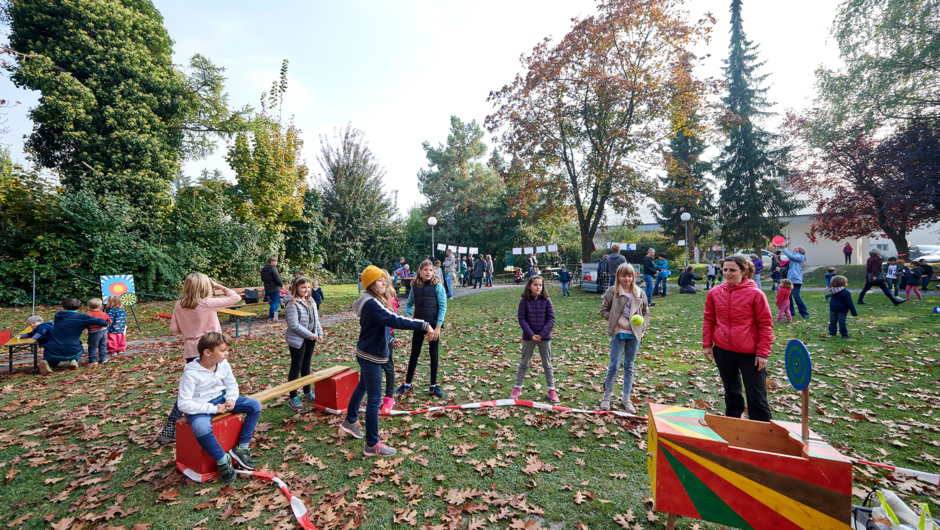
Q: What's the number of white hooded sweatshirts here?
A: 1